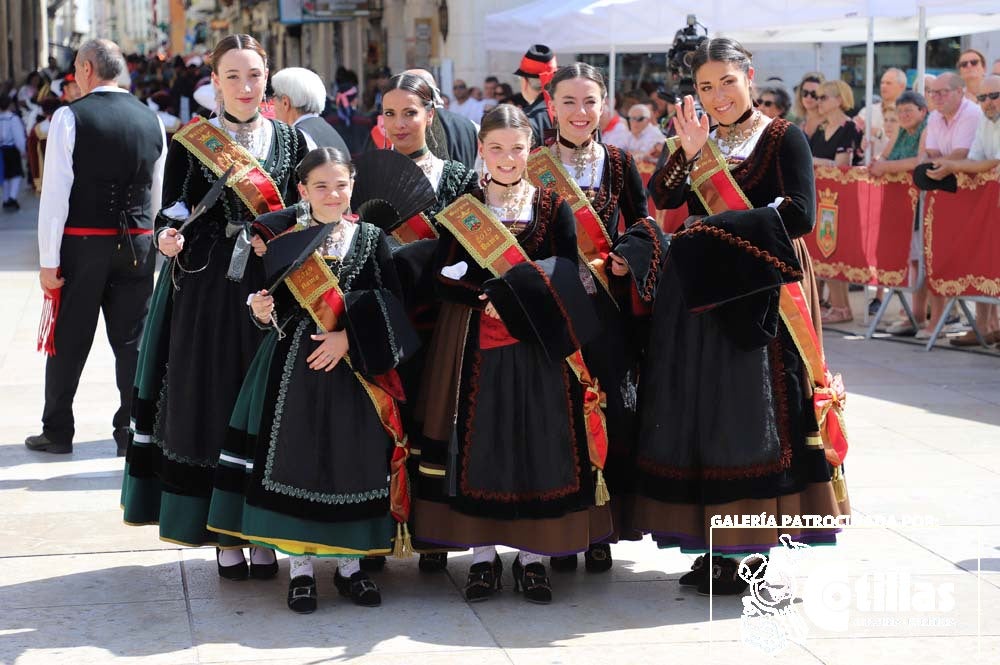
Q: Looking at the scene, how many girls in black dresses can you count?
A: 6